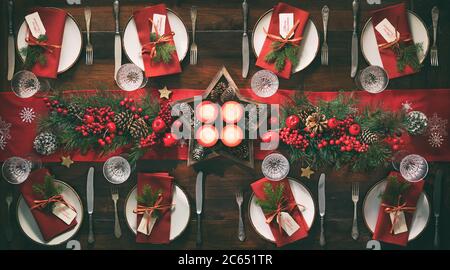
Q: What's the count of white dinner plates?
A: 8